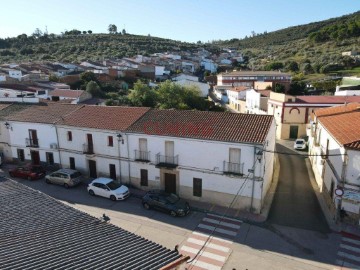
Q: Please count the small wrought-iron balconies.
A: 5